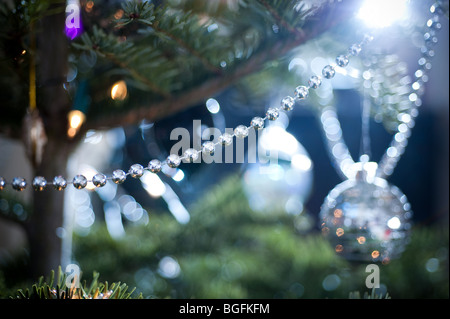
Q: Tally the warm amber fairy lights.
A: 2